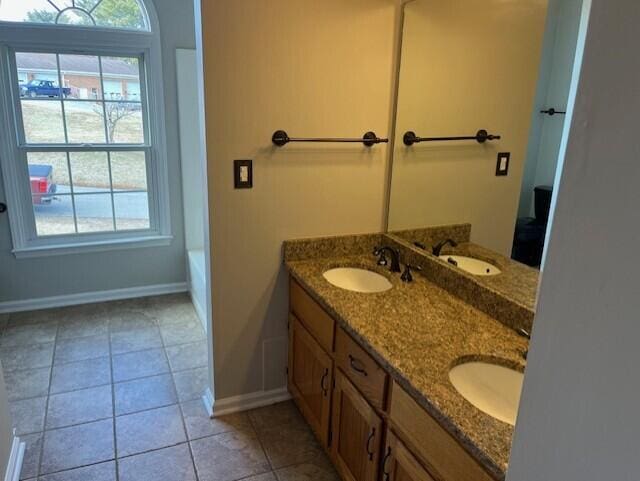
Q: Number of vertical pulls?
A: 3